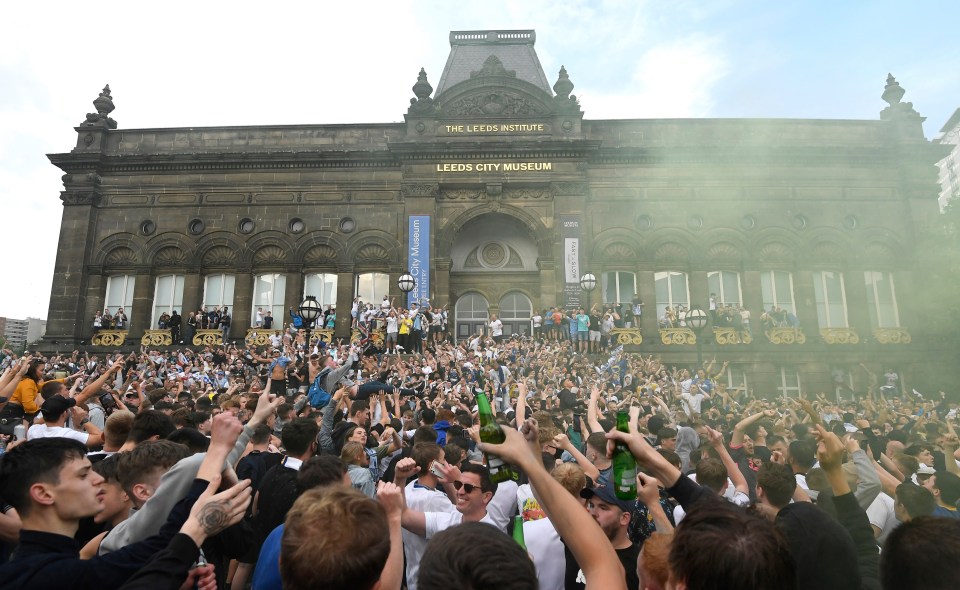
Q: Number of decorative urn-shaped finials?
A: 4